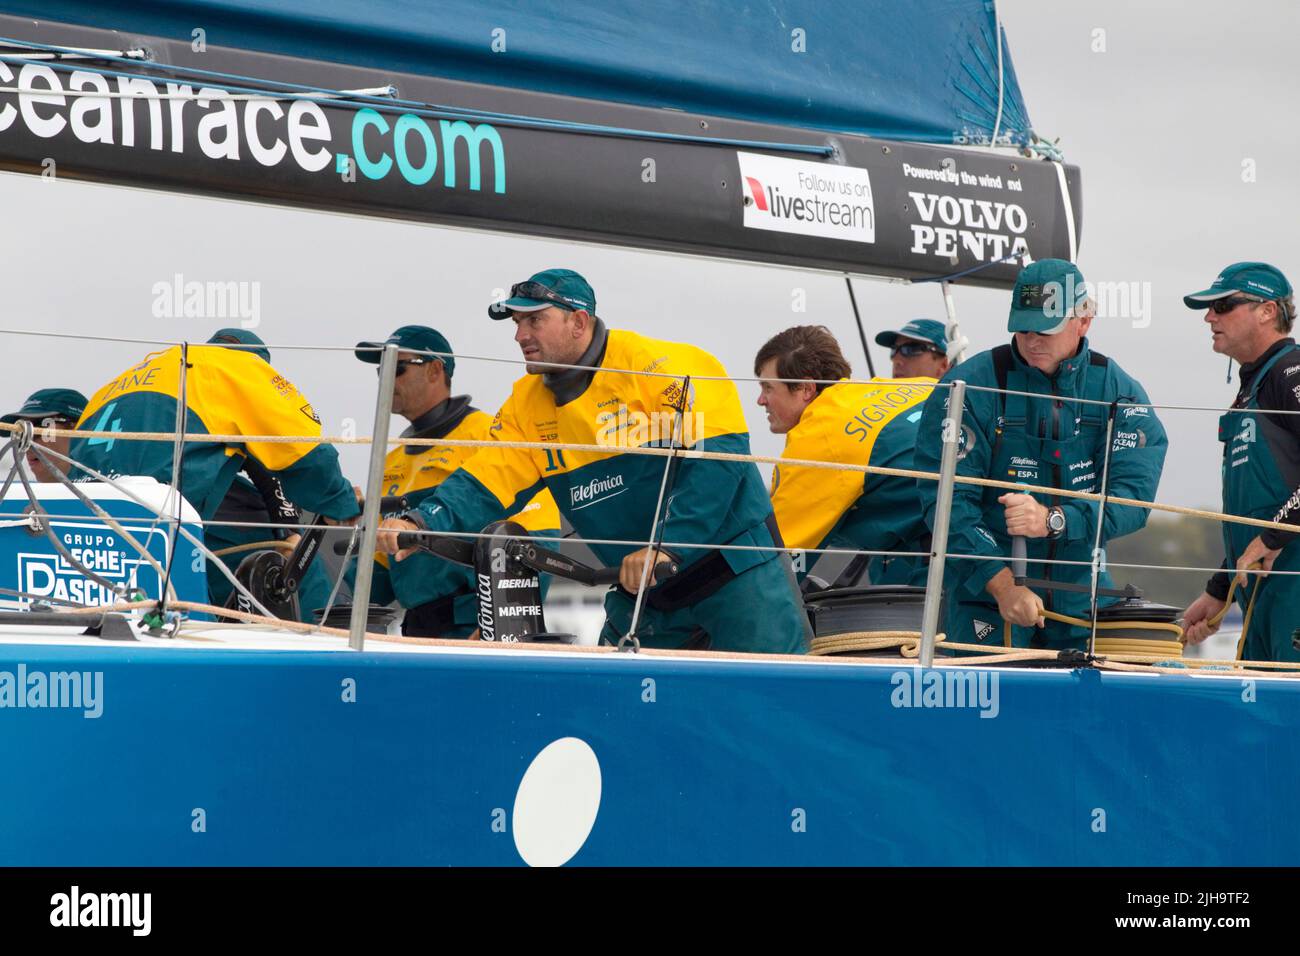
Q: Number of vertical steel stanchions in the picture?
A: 2